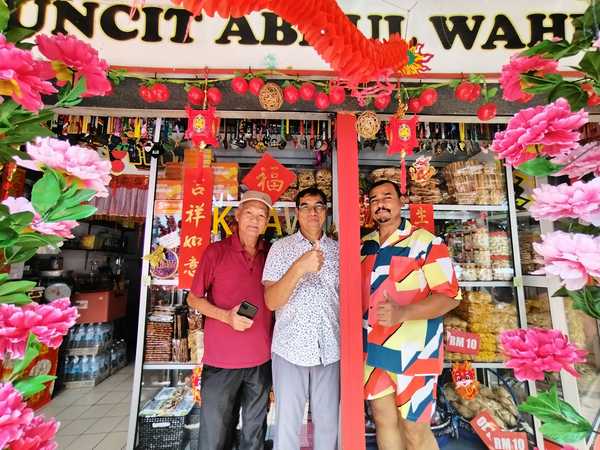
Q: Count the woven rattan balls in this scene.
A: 2